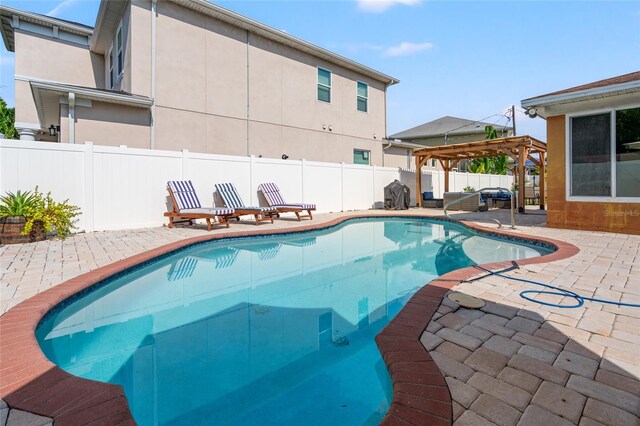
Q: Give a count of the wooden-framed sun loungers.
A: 3